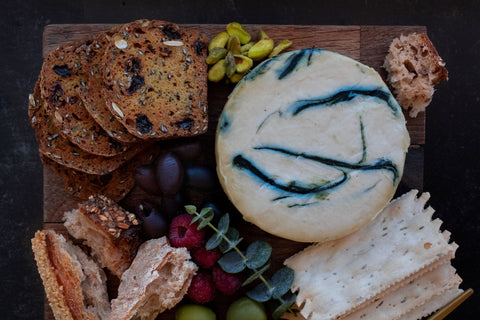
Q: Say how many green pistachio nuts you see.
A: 12